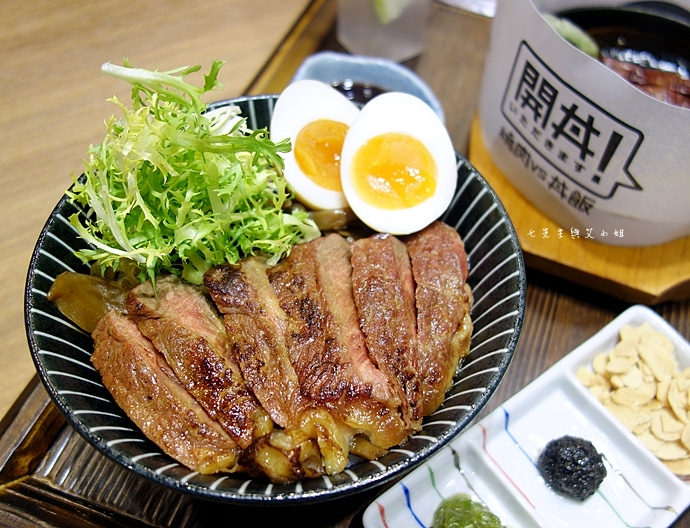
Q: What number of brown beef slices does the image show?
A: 6